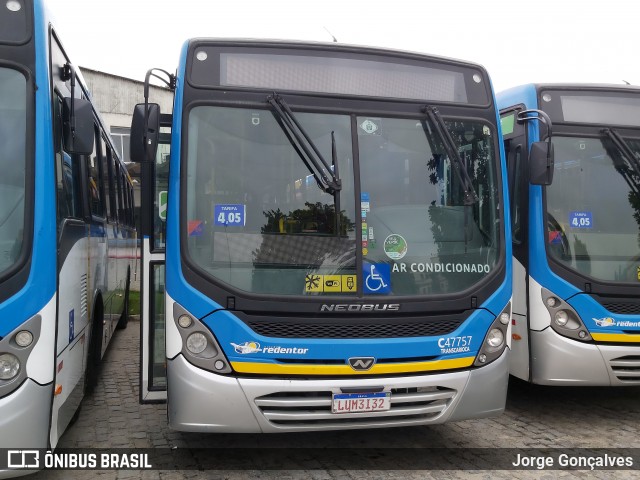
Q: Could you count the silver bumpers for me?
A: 3